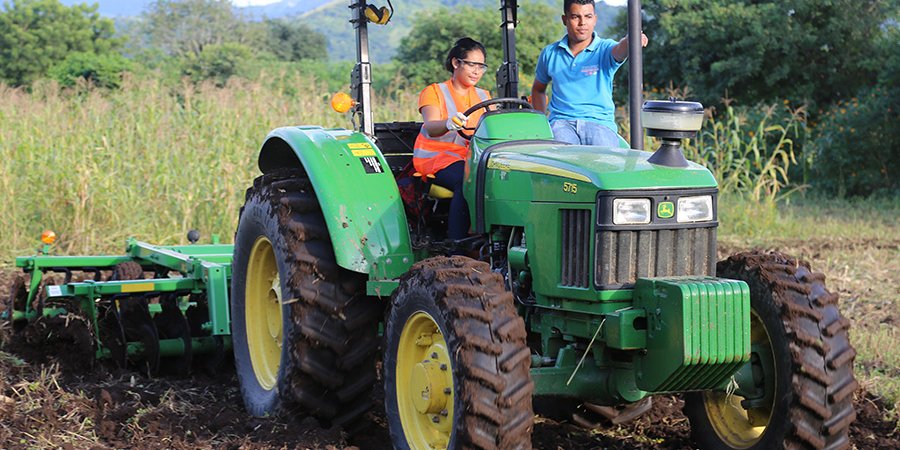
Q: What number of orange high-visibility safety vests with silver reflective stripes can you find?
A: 1